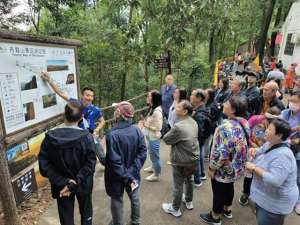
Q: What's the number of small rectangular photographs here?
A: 5